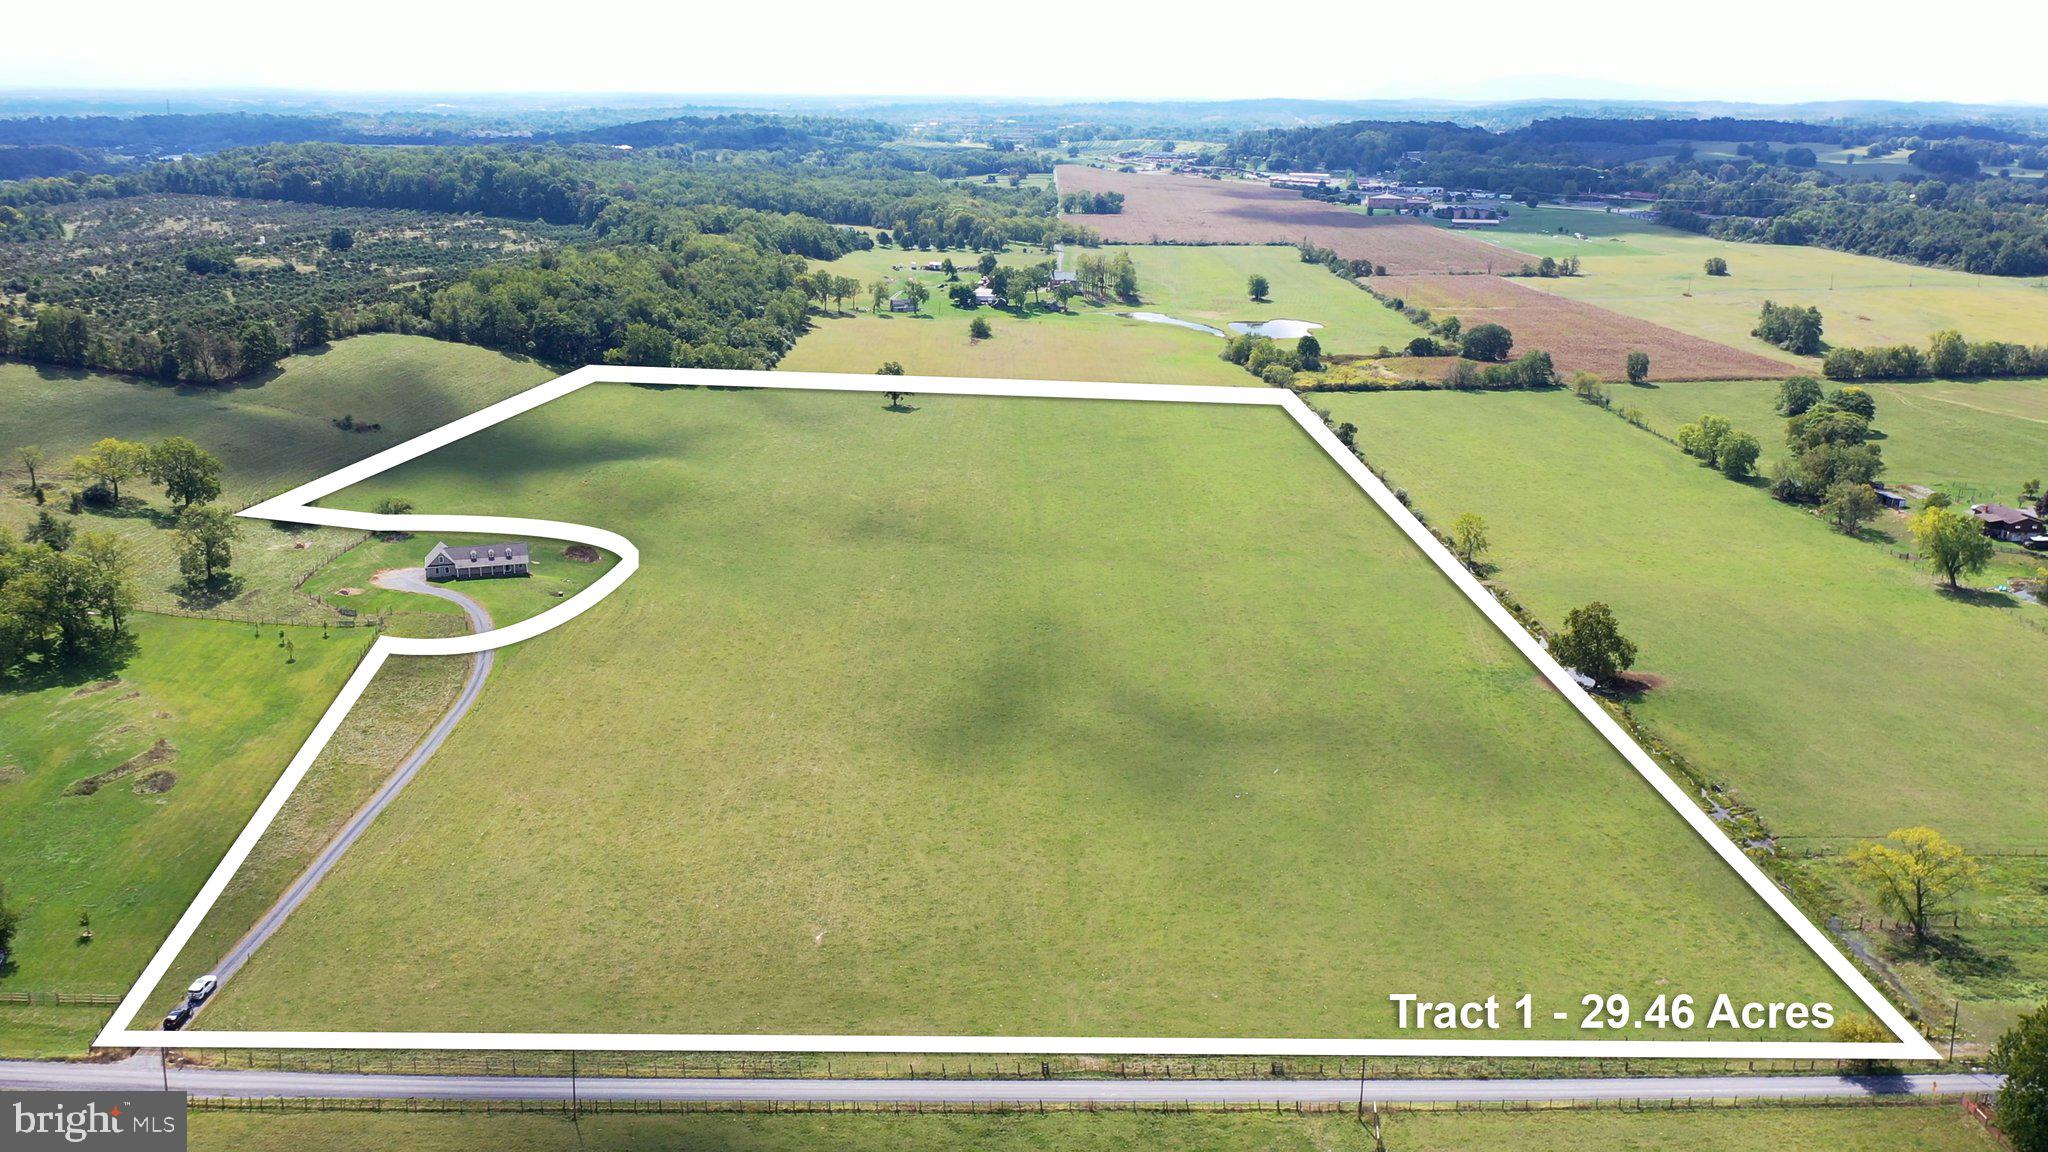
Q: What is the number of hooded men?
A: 0